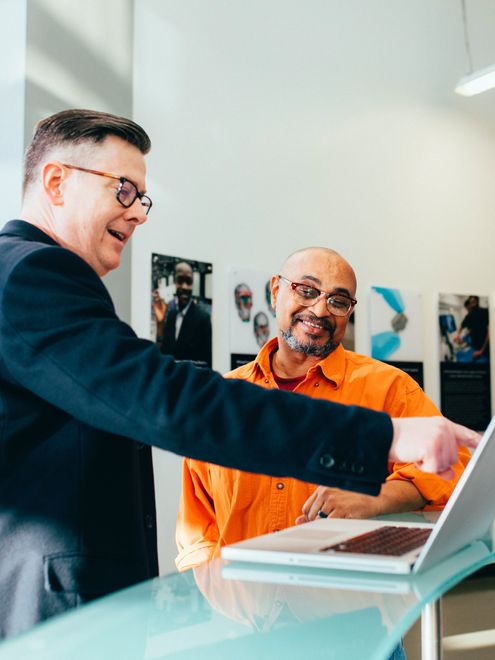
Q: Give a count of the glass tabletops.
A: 1